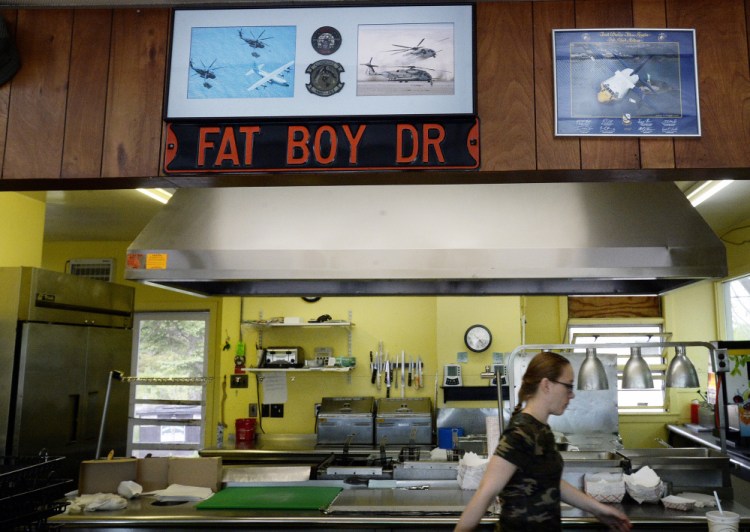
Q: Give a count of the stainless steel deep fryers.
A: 2